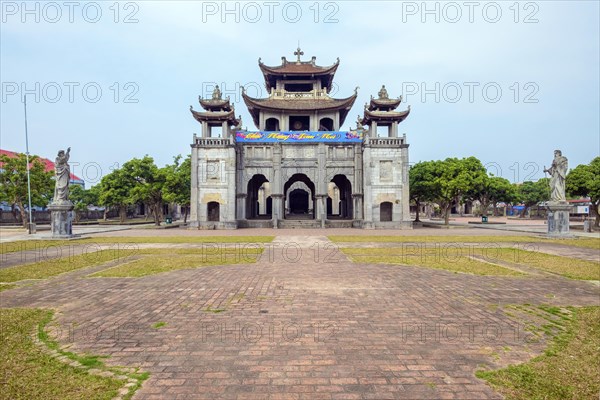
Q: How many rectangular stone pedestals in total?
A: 2